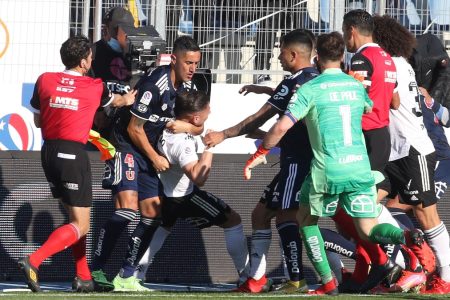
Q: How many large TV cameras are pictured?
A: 1